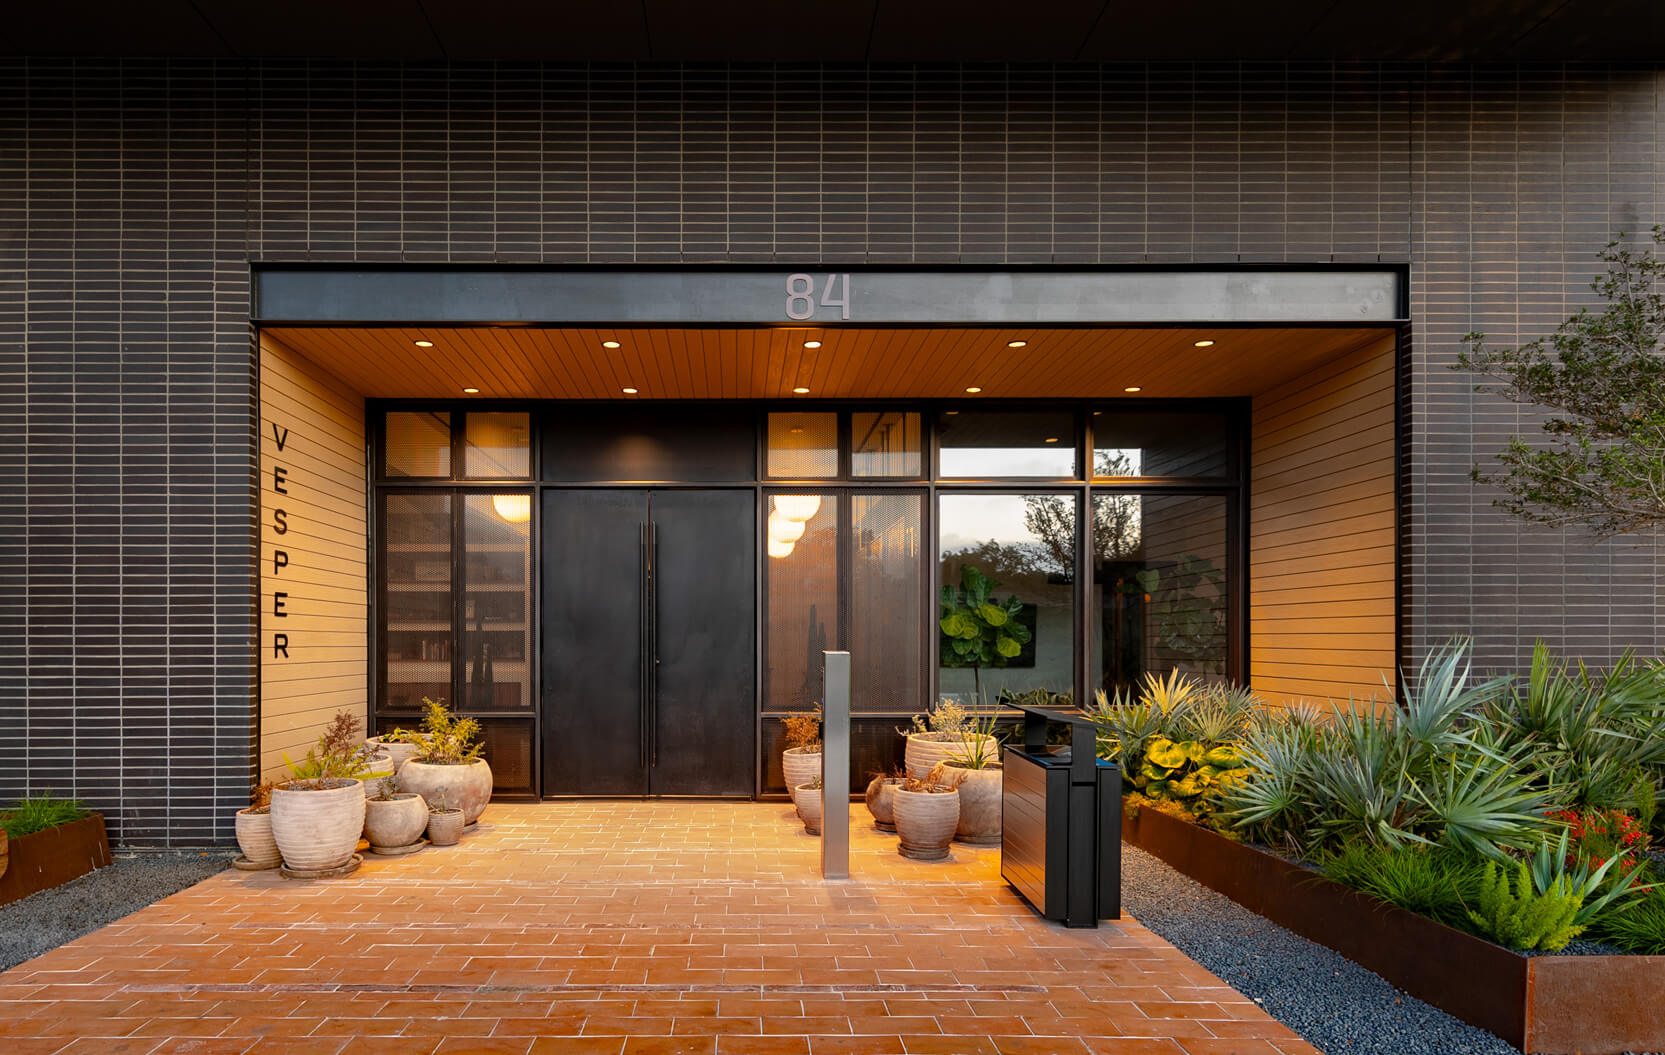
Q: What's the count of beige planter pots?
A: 13